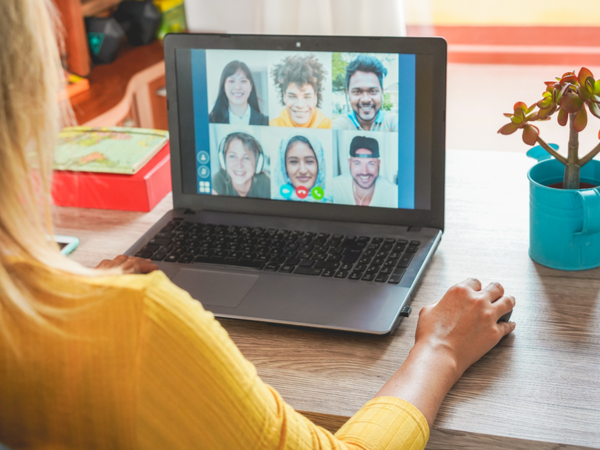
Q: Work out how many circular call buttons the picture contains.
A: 3